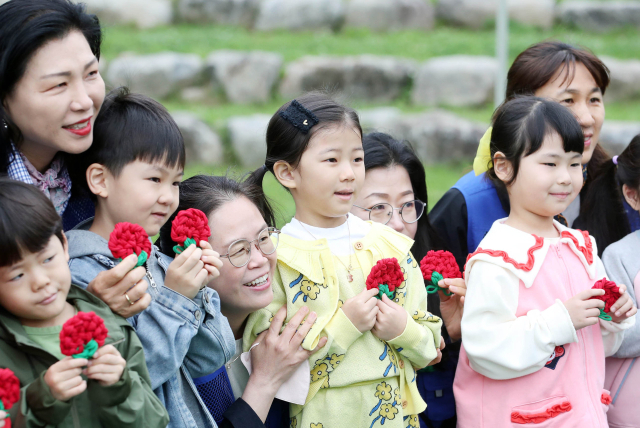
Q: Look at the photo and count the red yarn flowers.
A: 7